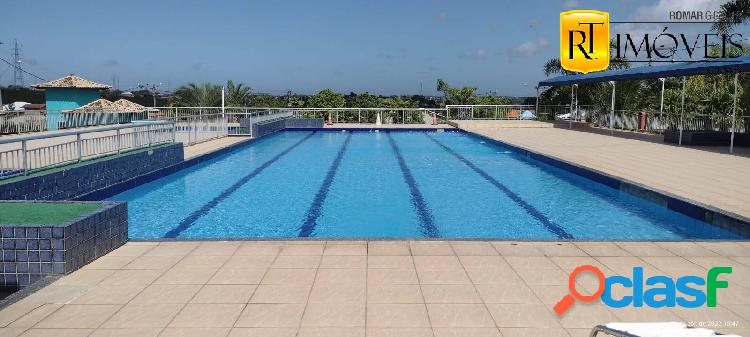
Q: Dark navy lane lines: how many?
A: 4